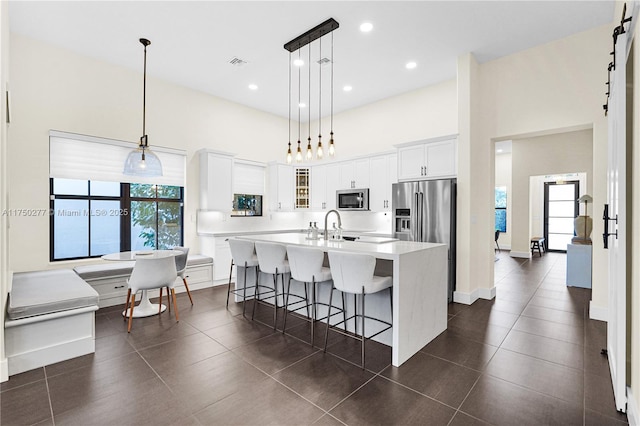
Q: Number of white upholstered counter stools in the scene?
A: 4